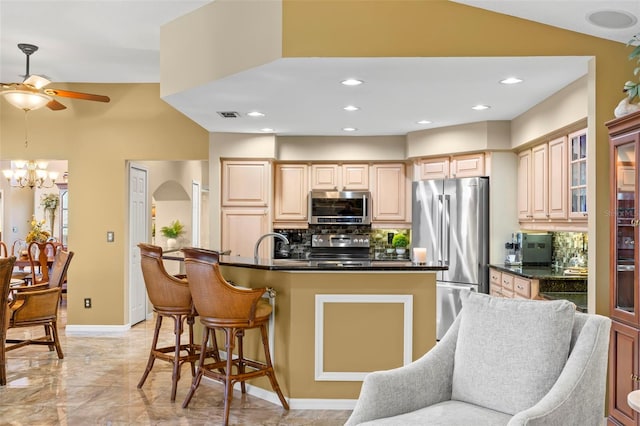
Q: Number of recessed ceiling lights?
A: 8